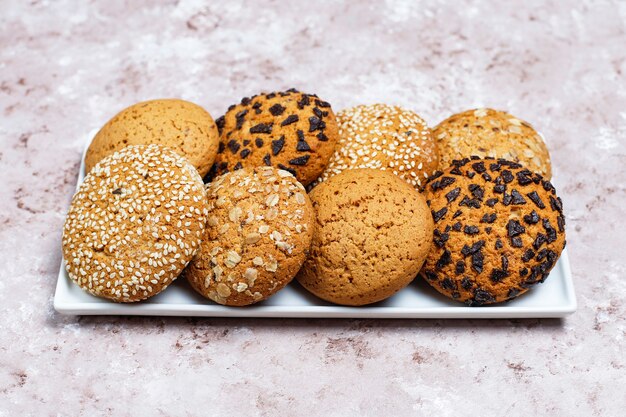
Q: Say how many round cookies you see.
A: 8